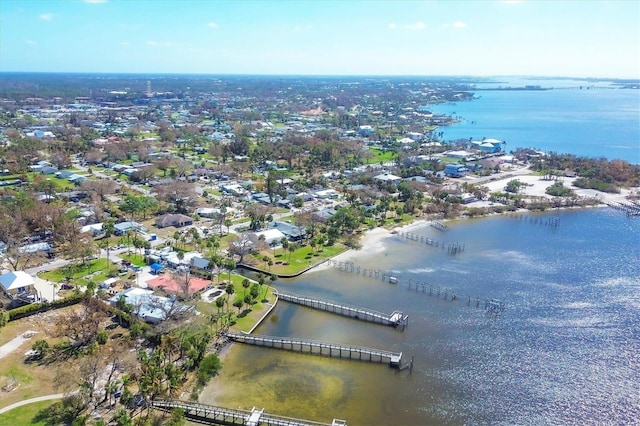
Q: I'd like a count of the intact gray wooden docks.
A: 3